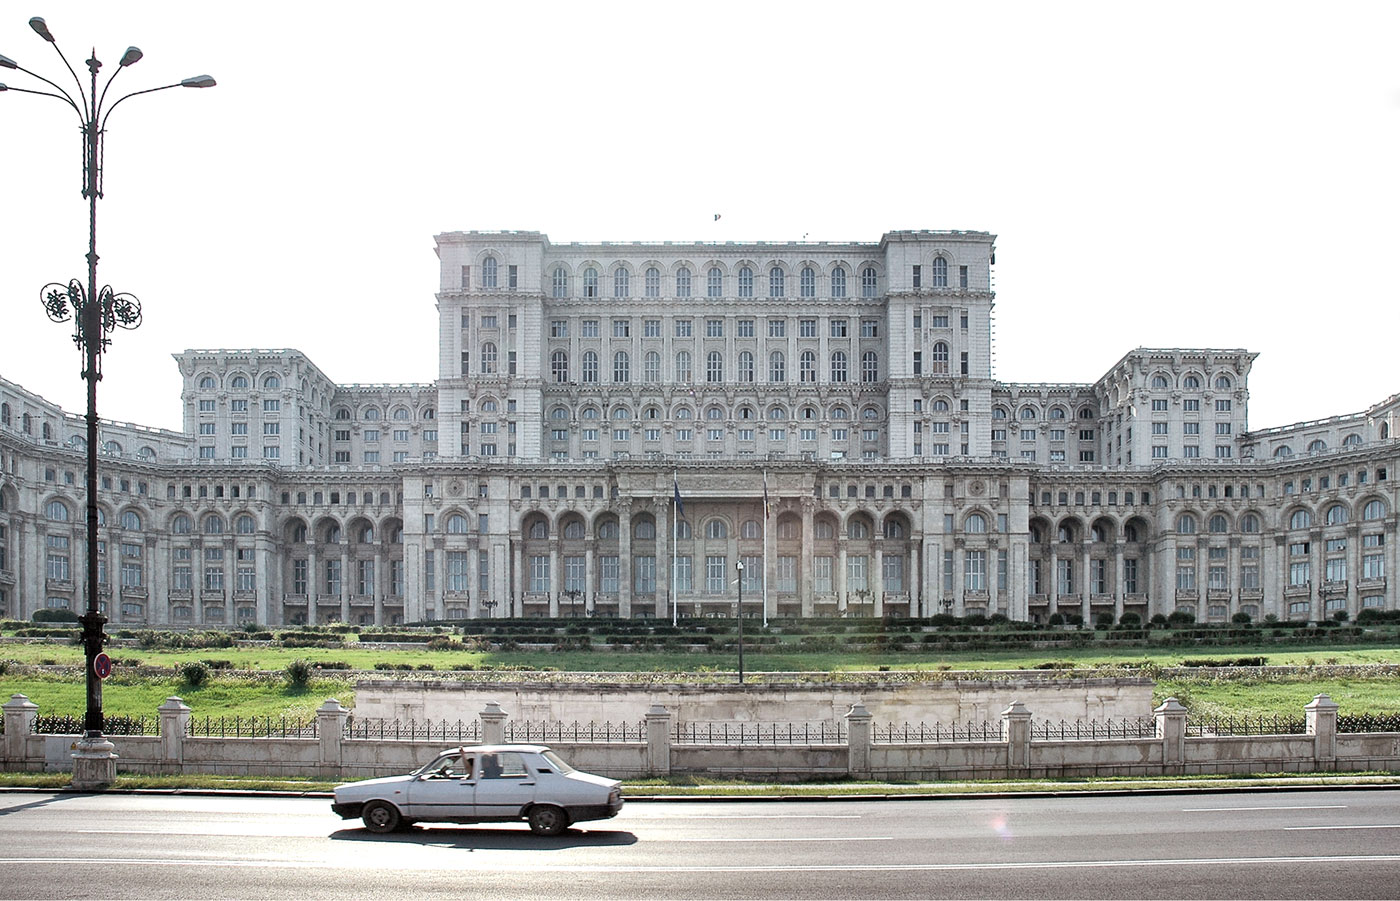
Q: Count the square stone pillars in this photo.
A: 9